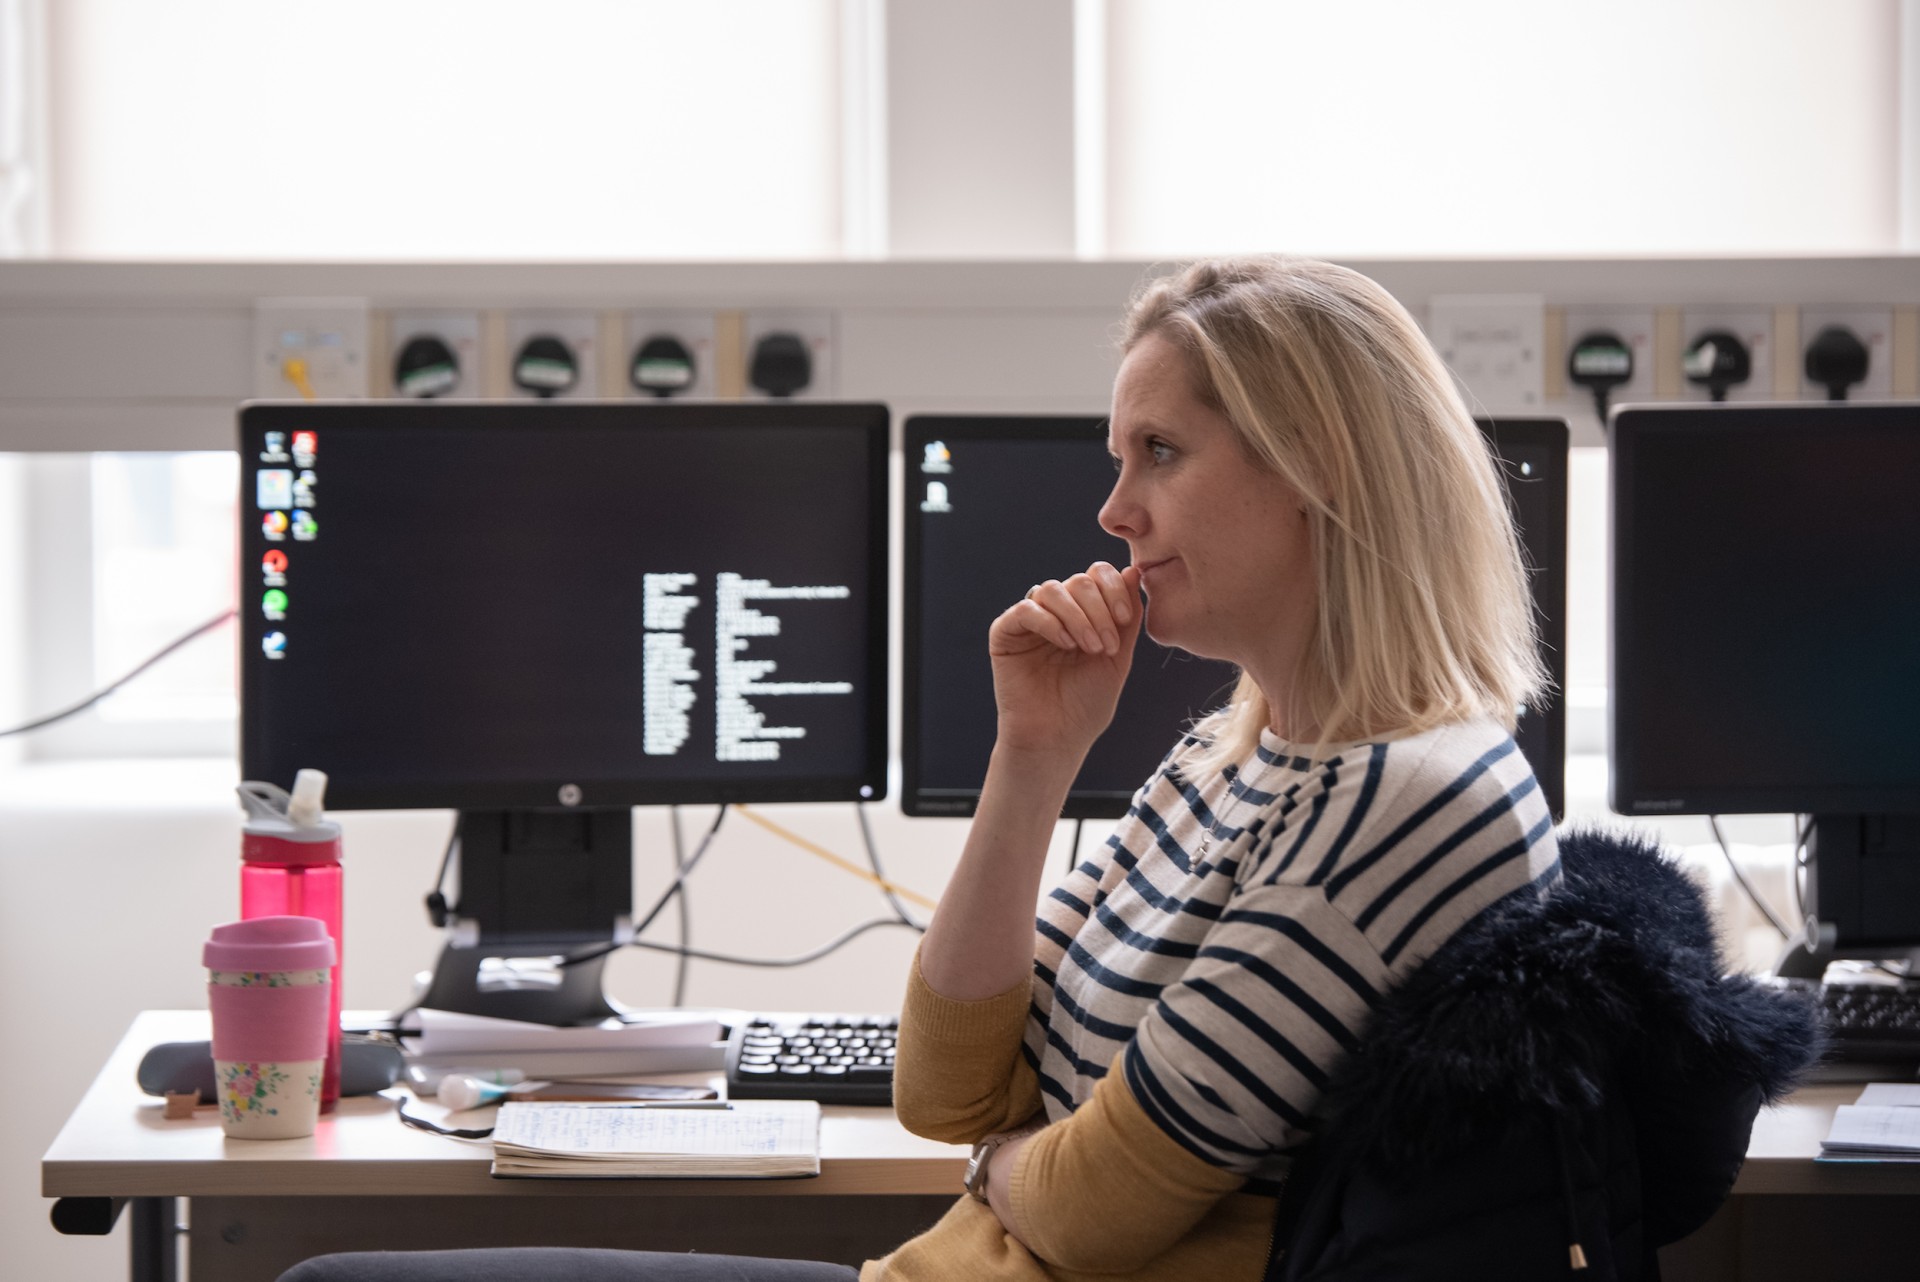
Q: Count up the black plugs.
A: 7